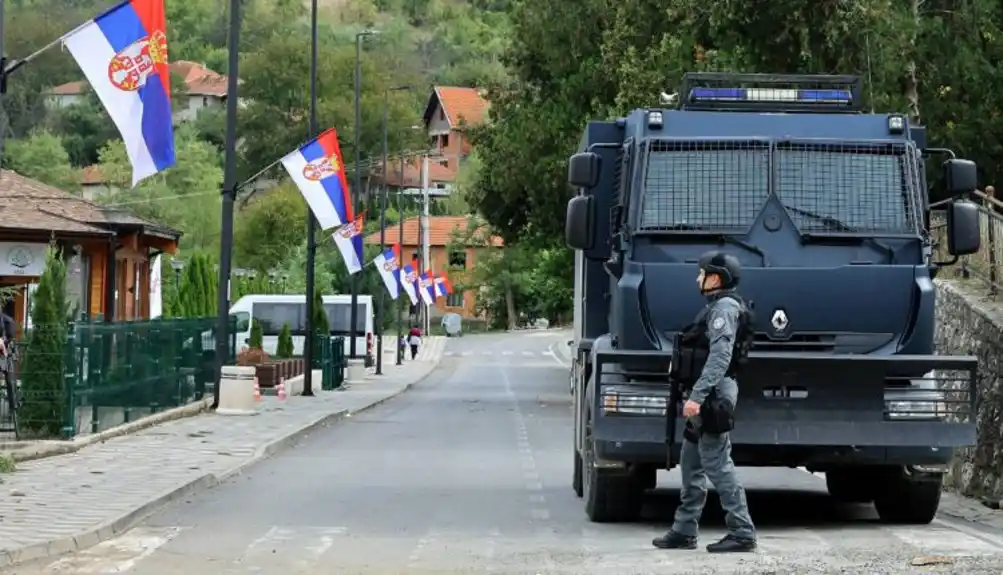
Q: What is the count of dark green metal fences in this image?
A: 2